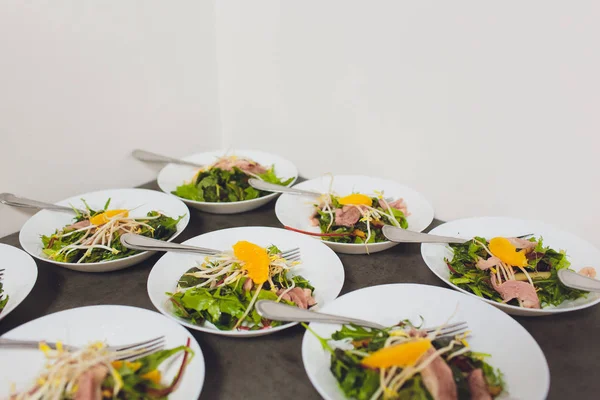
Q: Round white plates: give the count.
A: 8